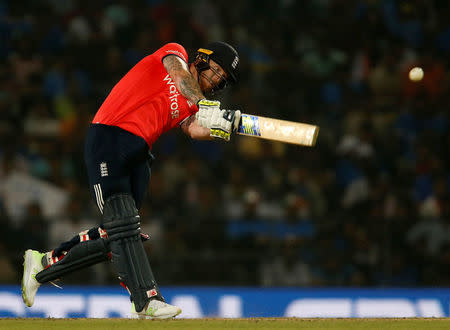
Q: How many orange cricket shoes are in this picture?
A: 0